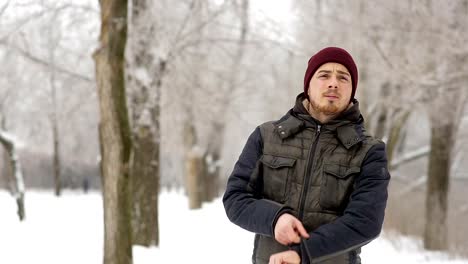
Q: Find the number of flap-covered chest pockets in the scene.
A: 2